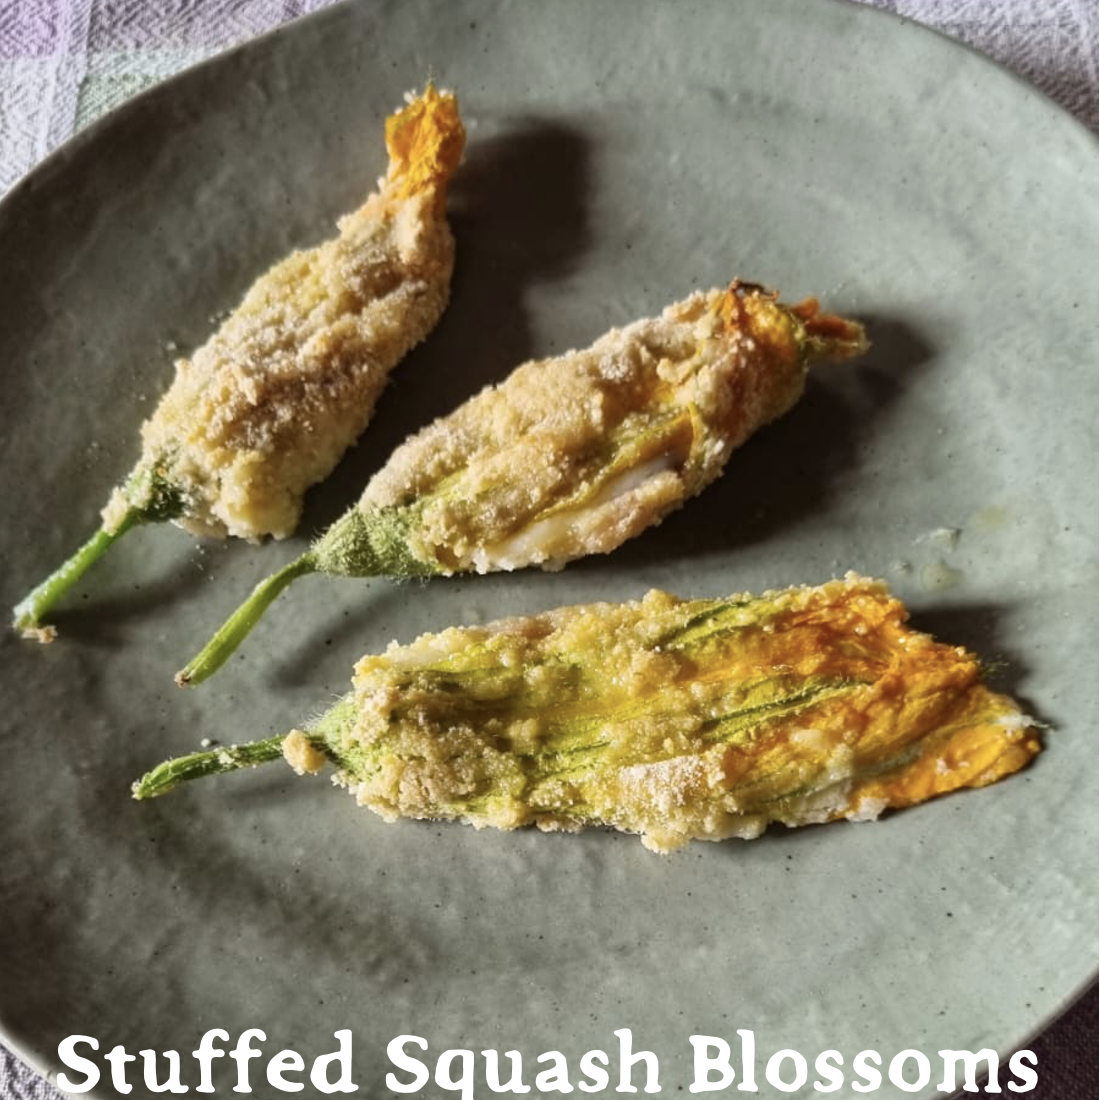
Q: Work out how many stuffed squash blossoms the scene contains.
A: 3